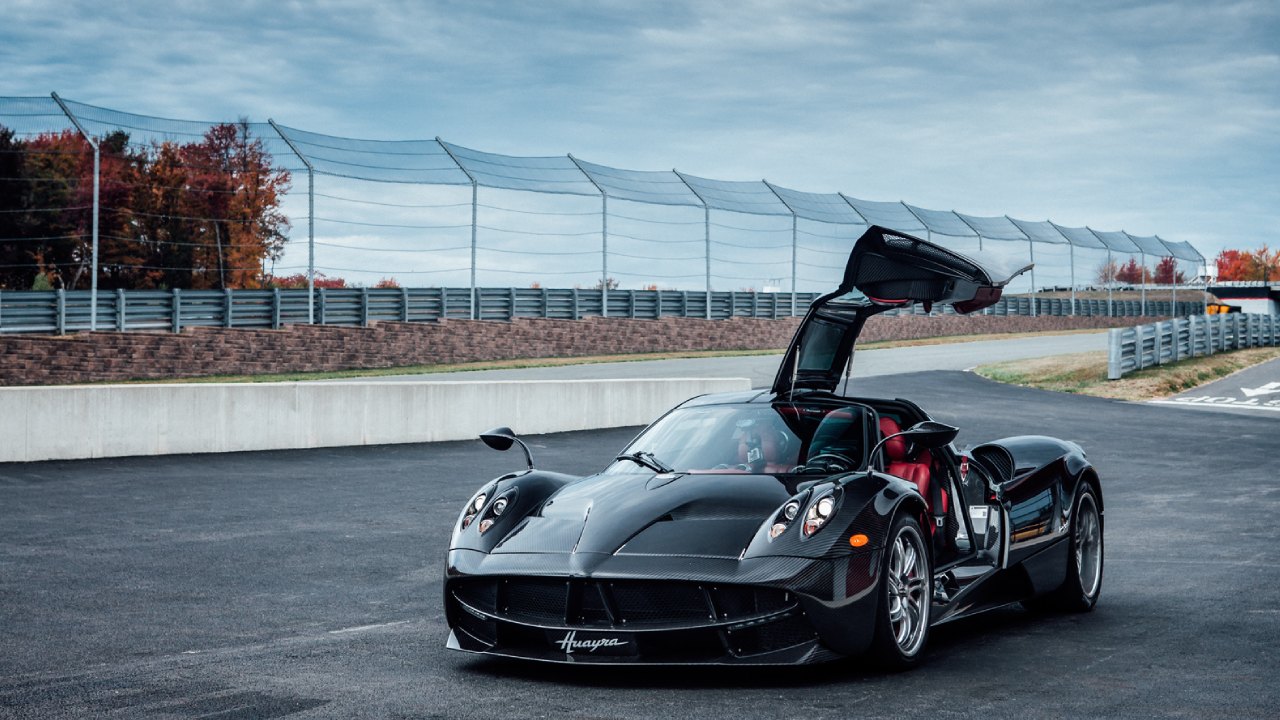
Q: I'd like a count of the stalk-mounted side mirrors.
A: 2